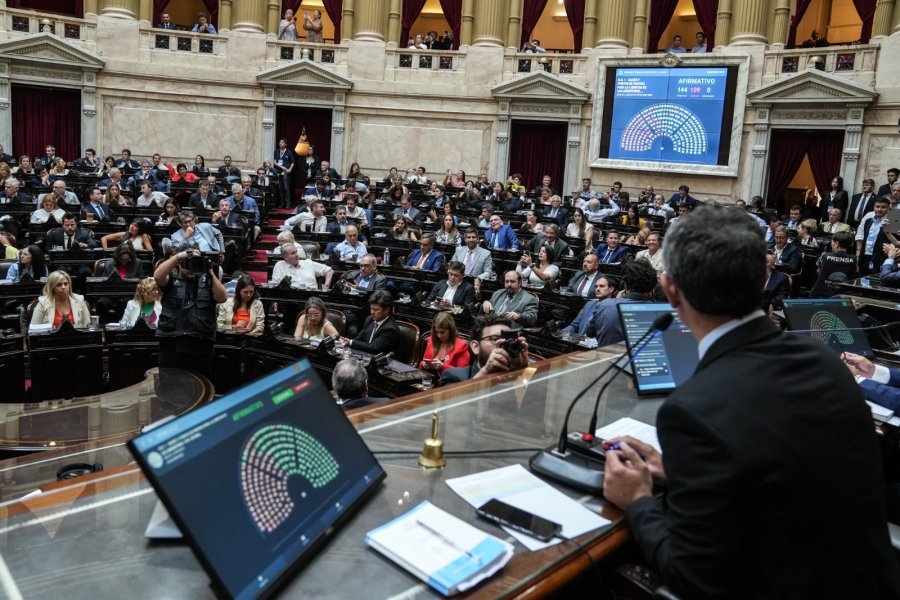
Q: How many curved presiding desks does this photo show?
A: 1